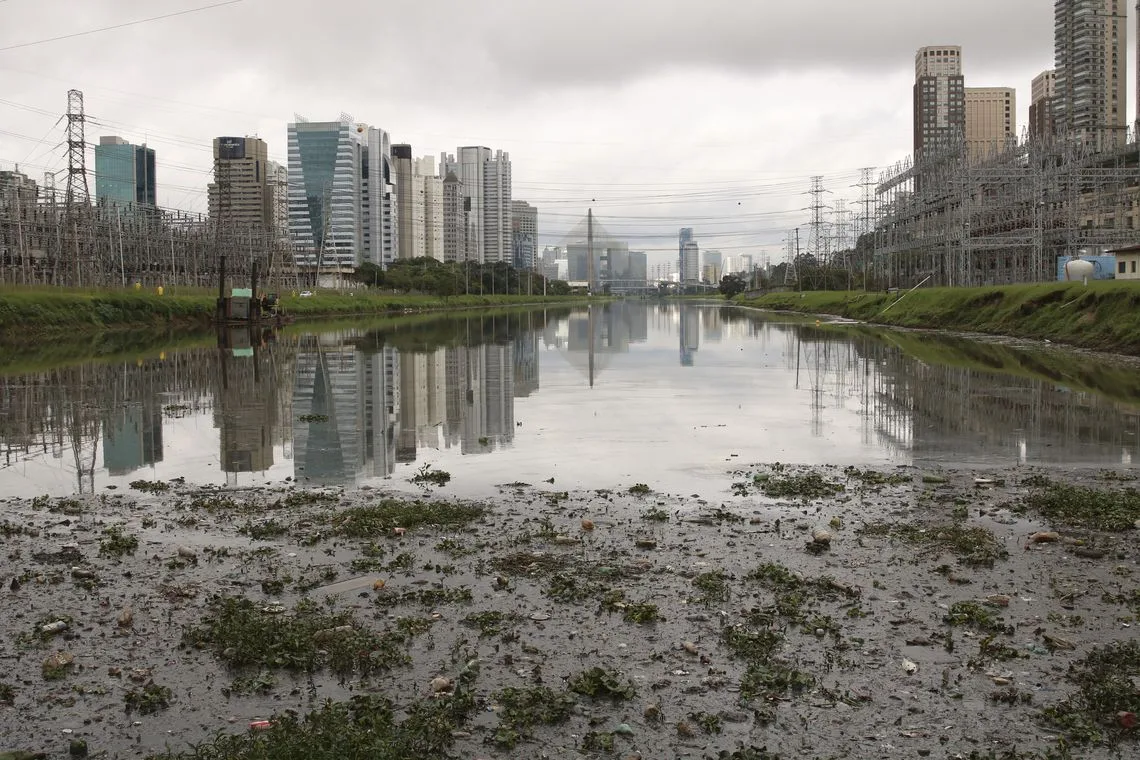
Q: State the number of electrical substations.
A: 2